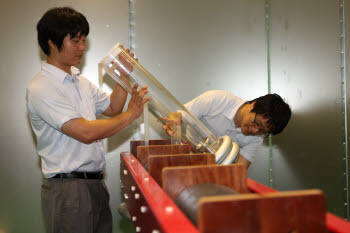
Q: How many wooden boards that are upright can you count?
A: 5